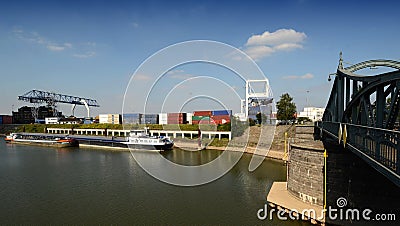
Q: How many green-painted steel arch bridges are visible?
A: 1